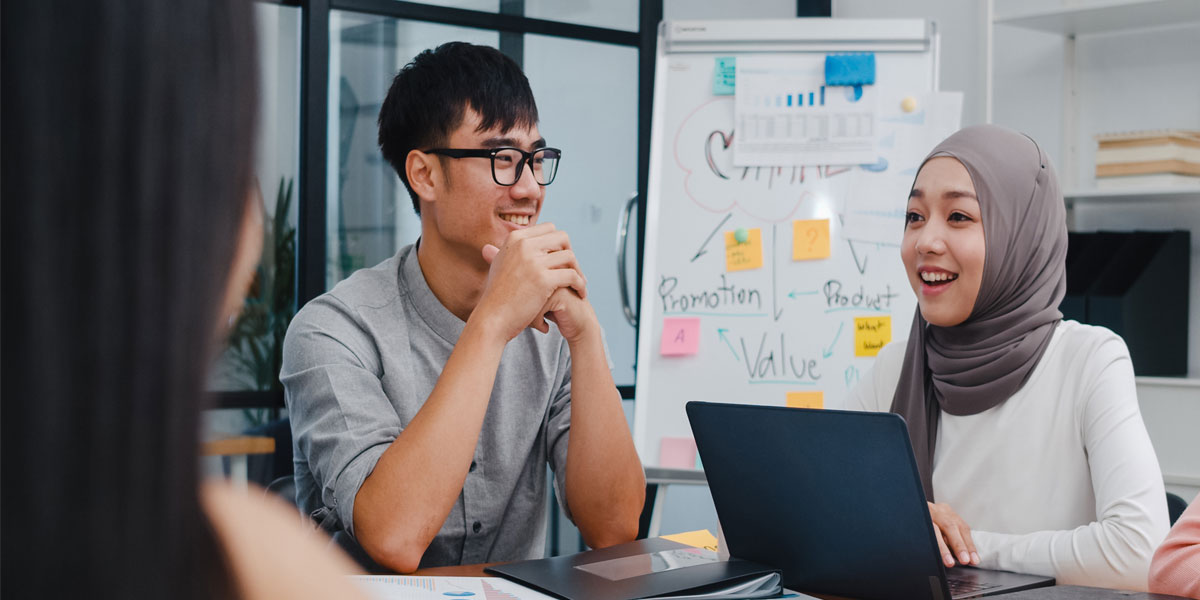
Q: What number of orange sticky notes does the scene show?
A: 3